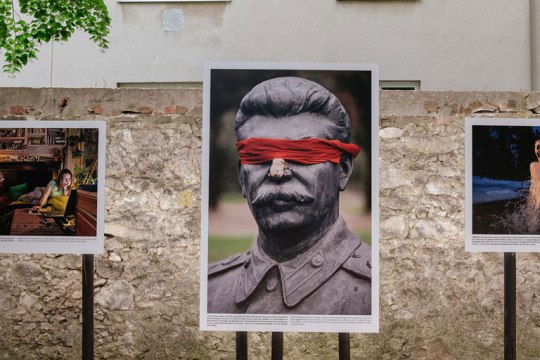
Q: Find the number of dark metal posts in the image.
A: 5